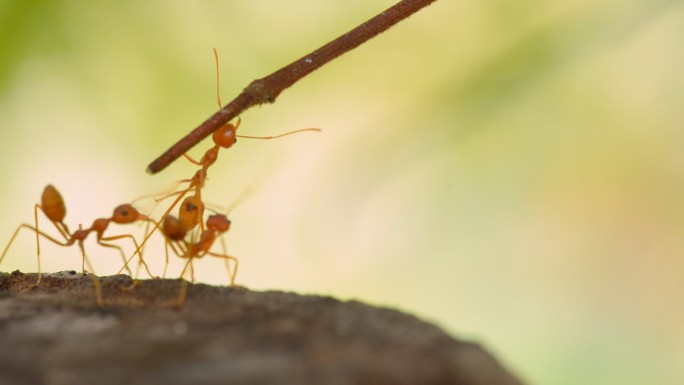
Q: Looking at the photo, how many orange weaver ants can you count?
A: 3